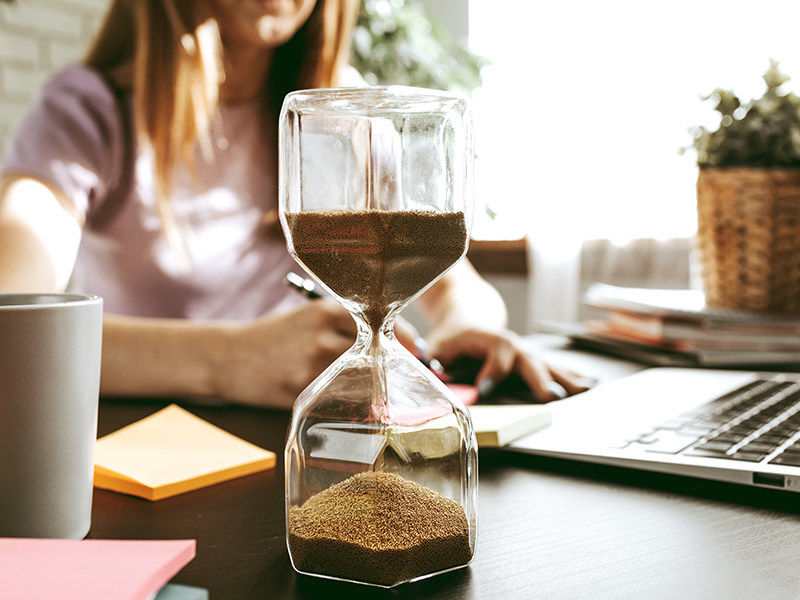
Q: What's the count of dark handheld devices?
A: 0